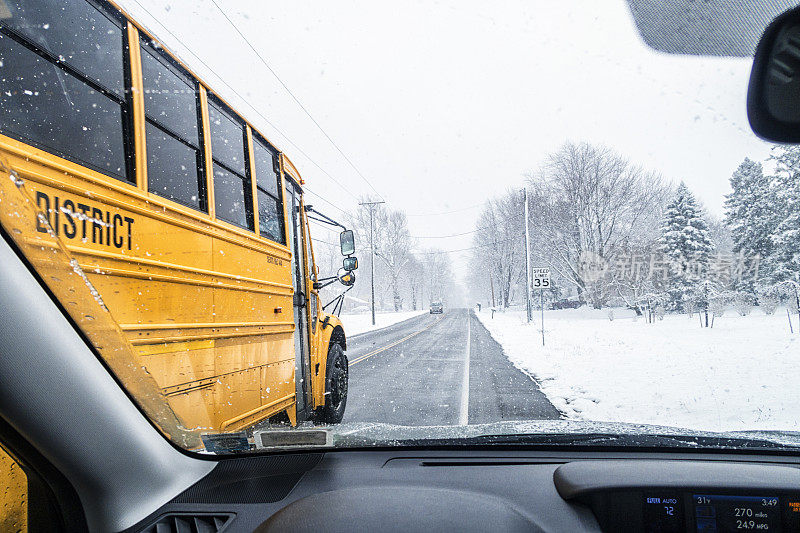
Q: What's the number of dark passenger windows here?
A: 4